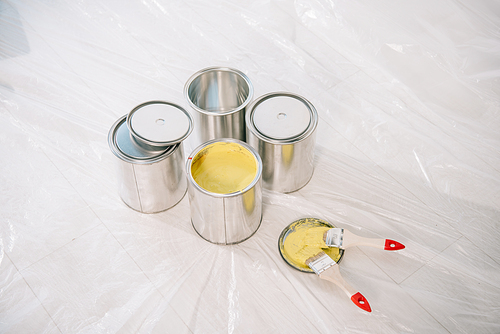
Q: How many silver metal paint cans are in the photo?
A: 4